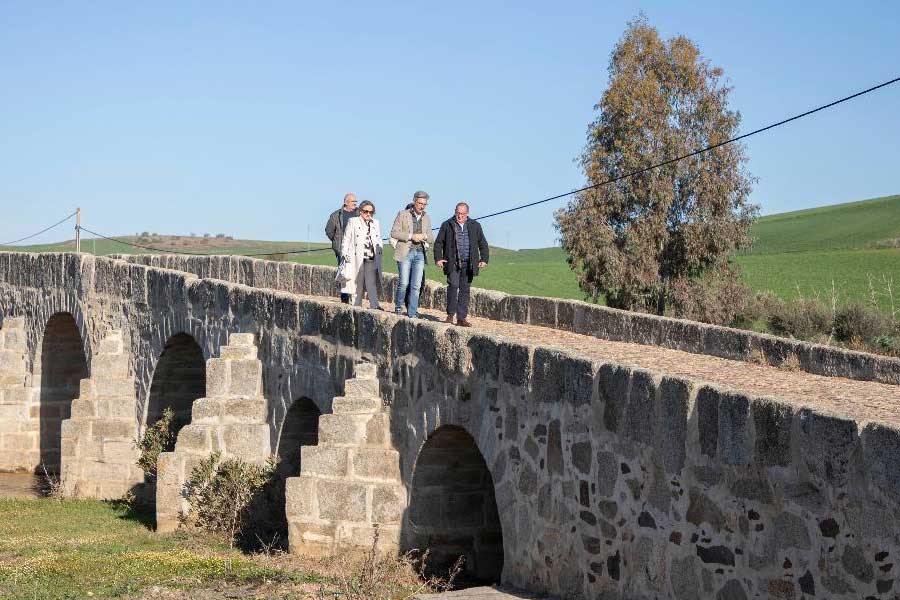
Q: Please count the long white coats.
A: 1